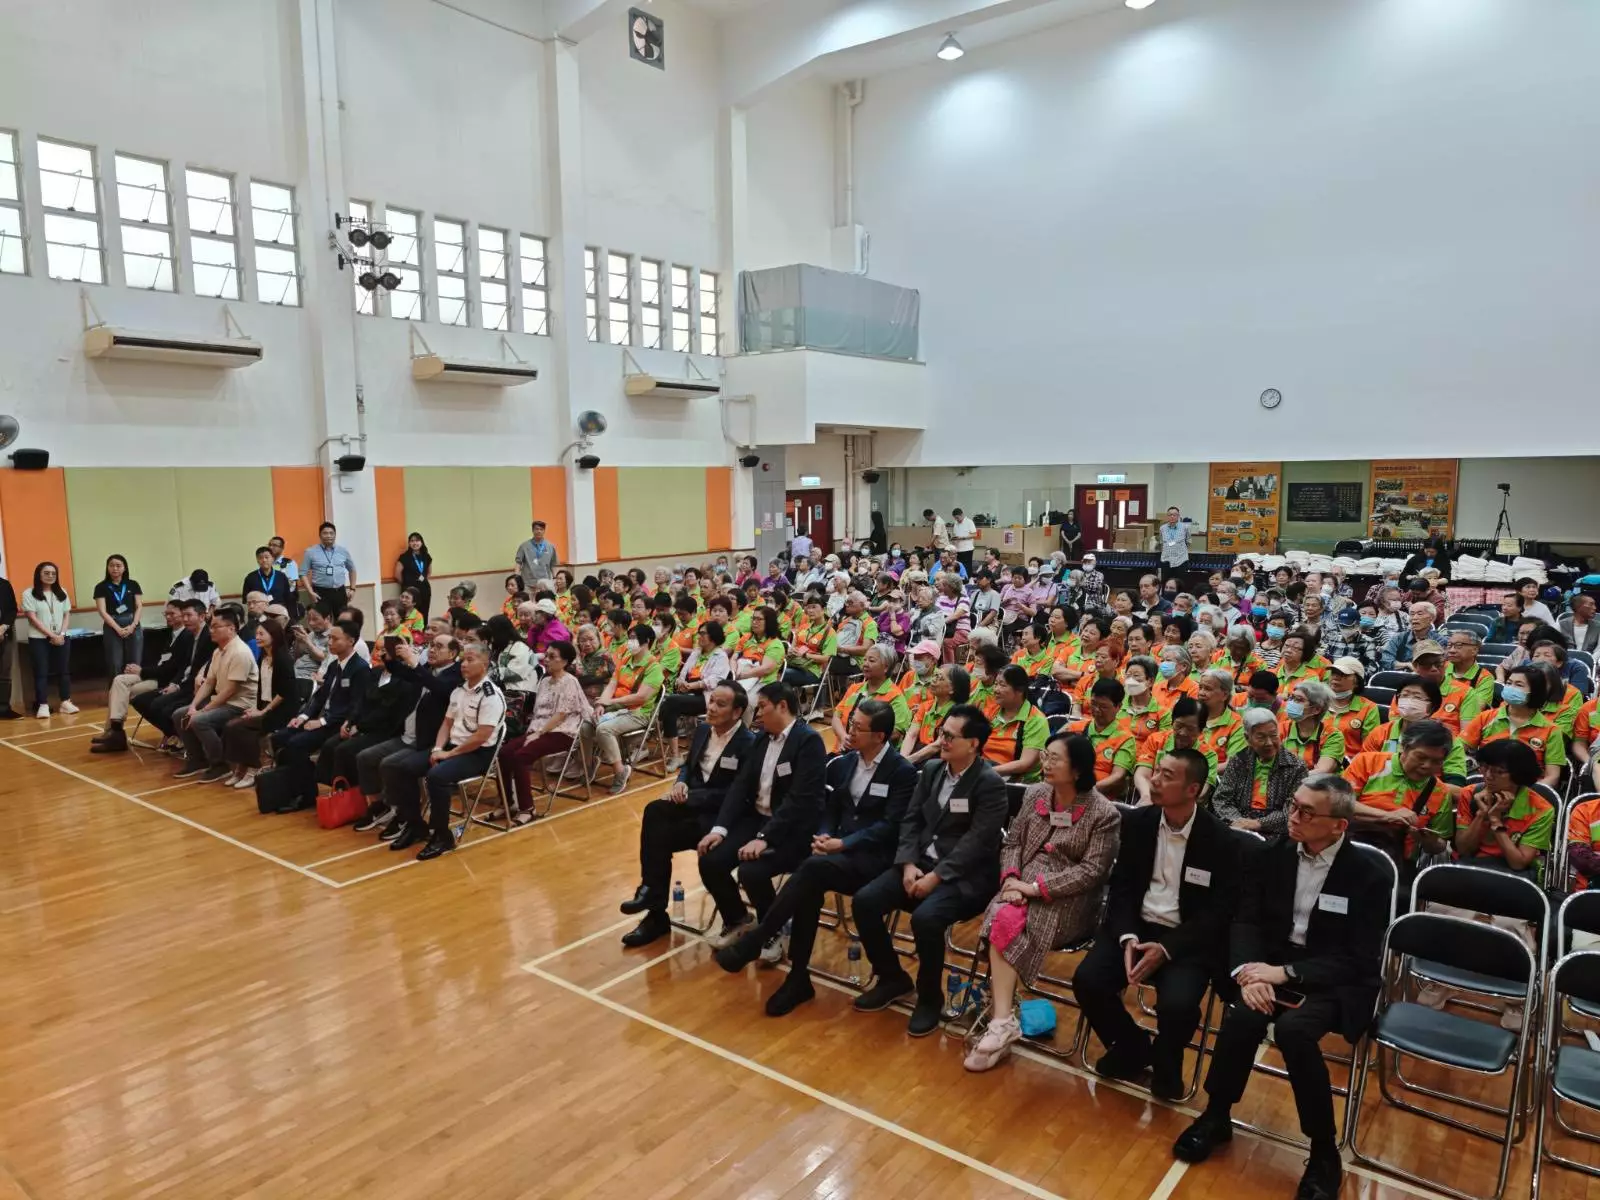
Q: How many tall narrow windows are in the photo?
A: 15